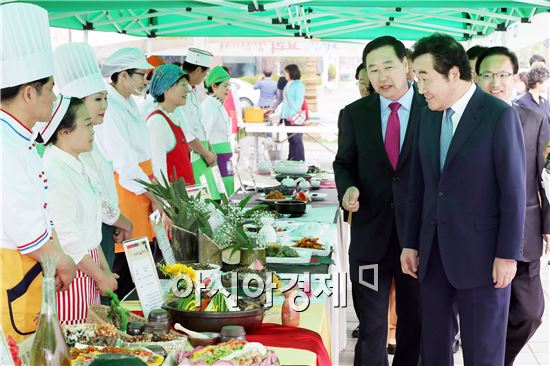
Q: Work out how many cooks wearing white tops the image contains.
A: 7